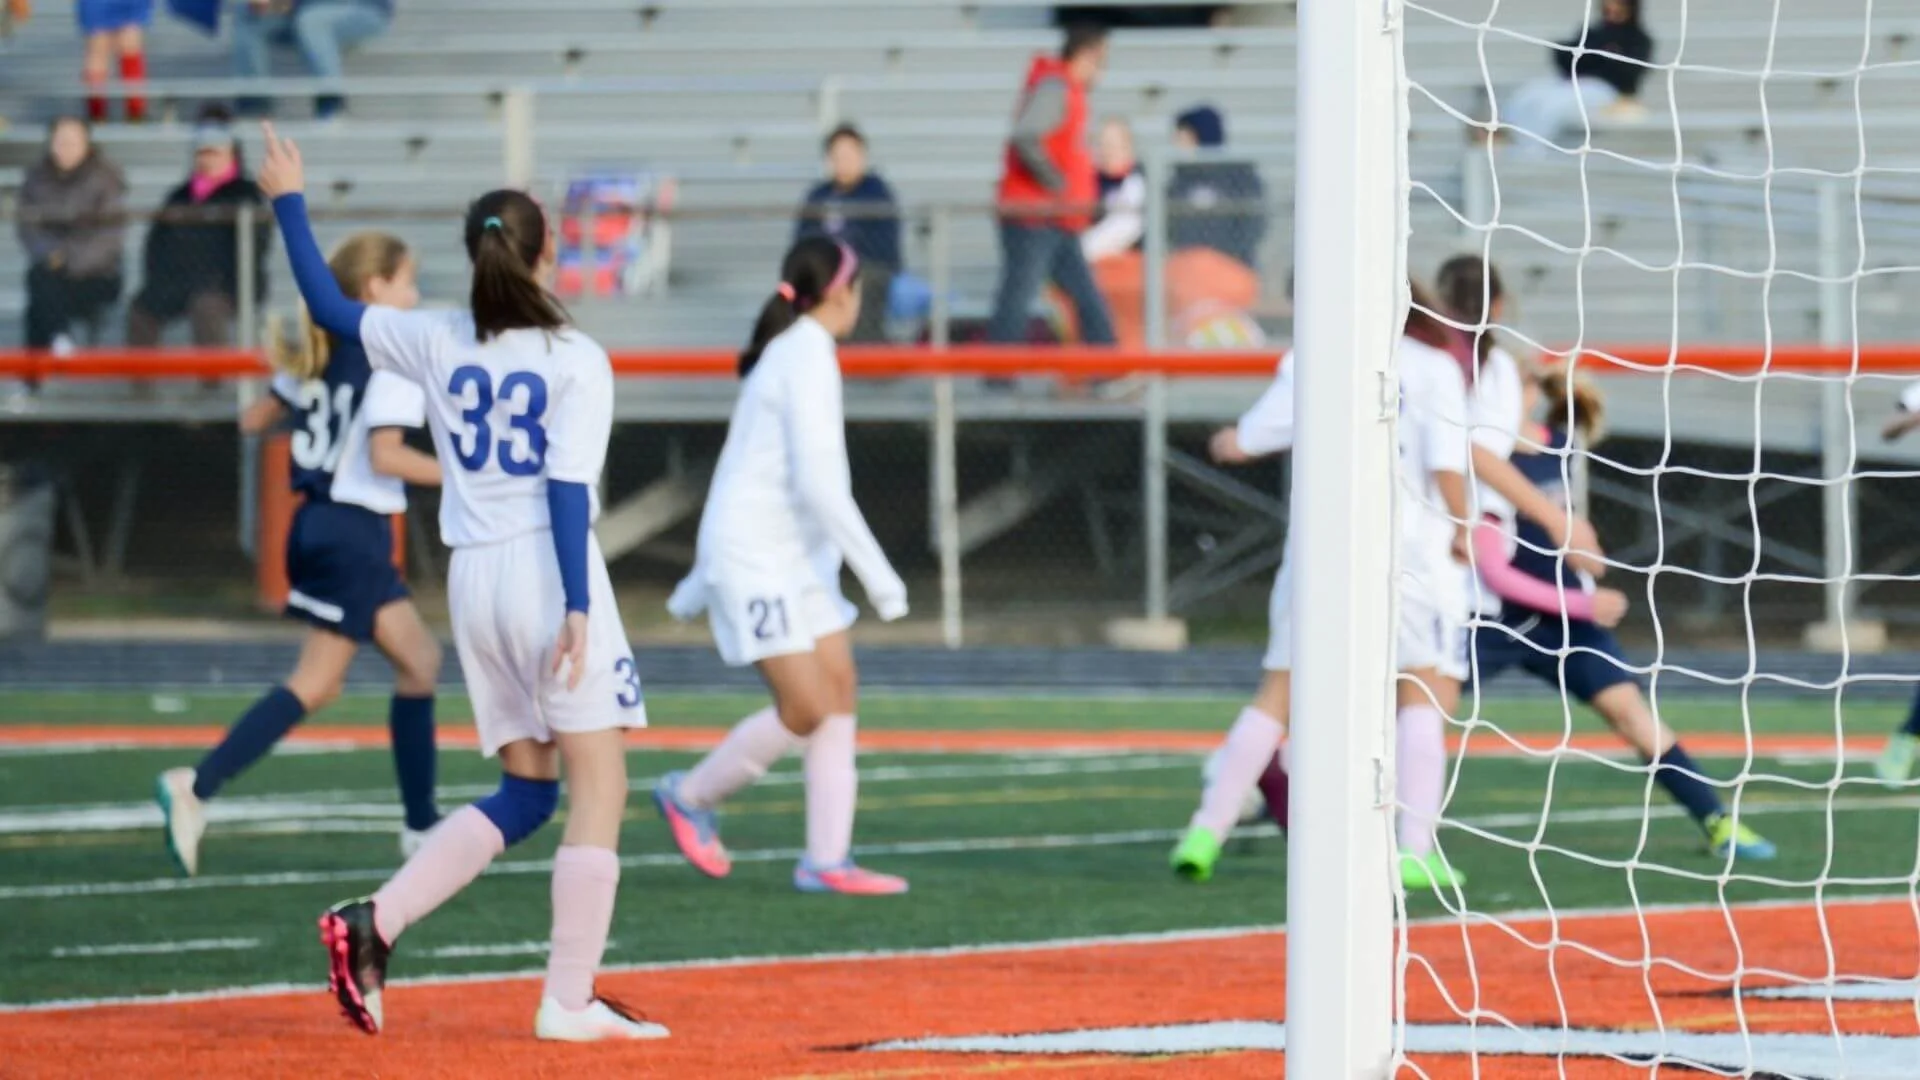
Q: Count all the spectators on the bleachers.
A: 9